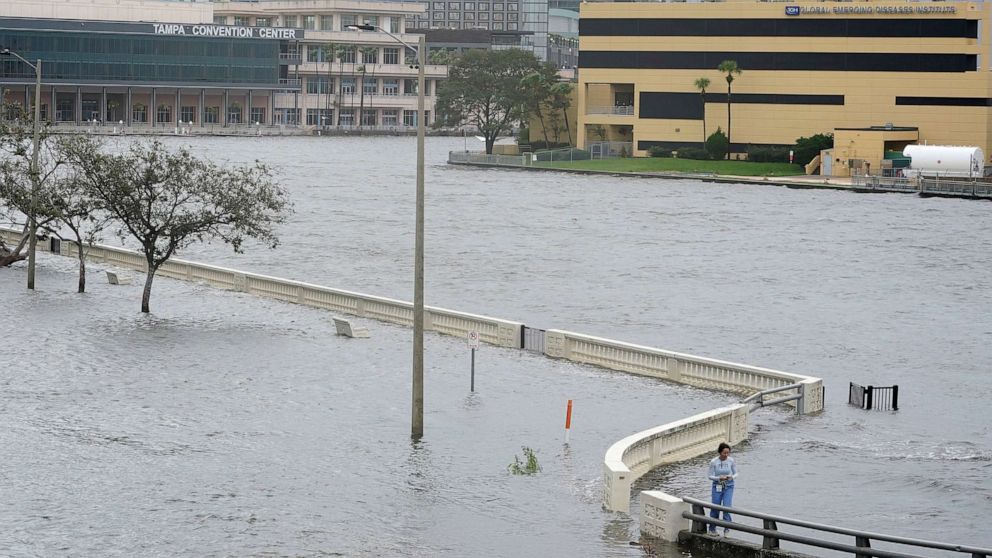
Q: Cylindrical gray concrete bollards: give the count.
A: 0